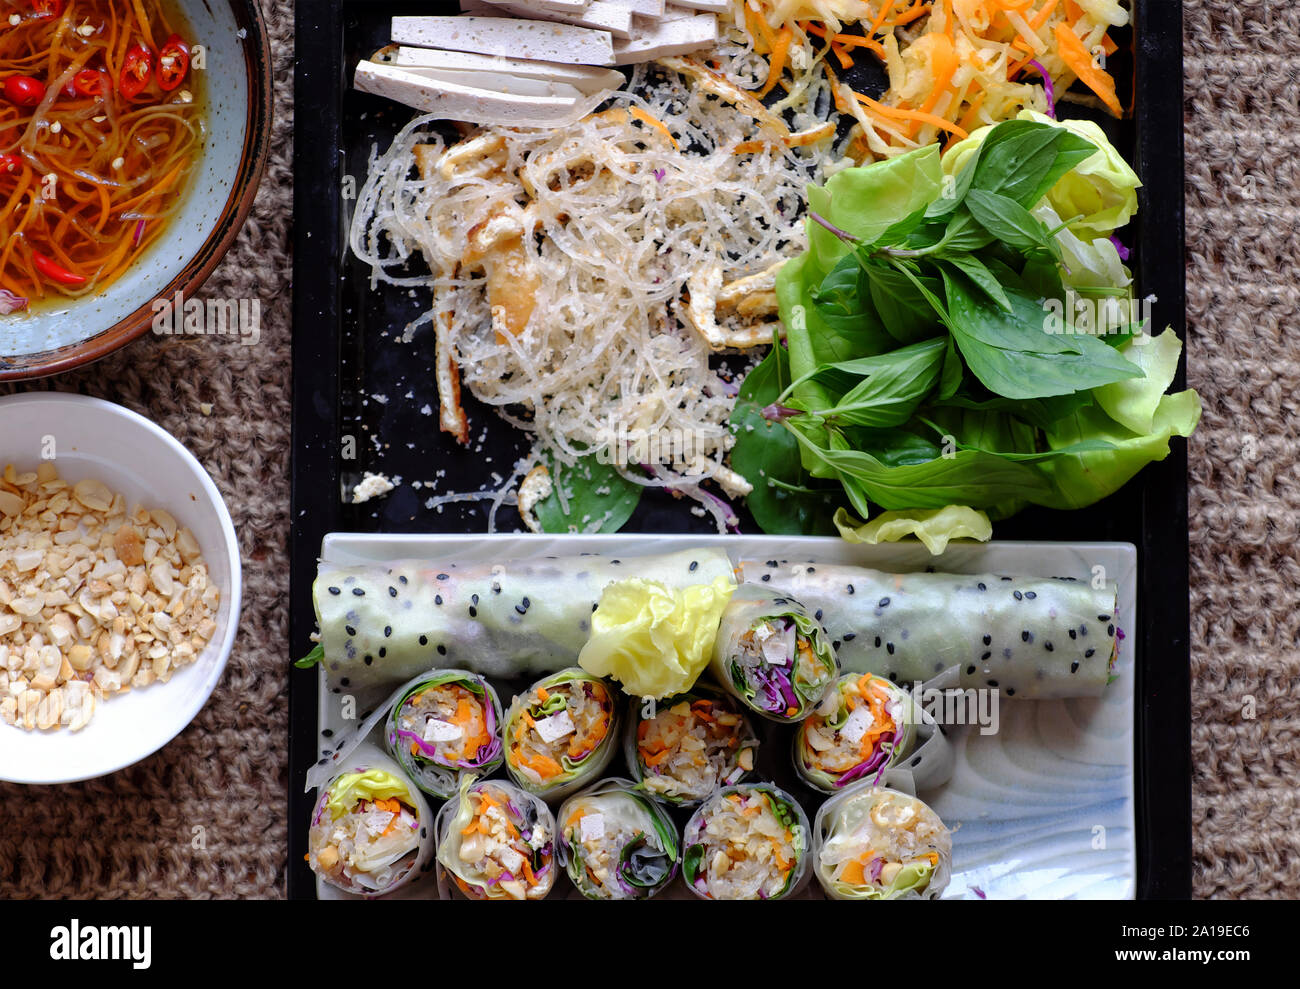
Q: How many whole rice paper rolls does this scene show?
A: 2